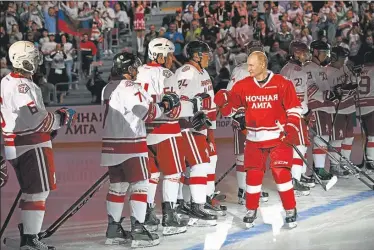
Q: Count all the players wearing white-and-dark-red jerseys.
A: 9